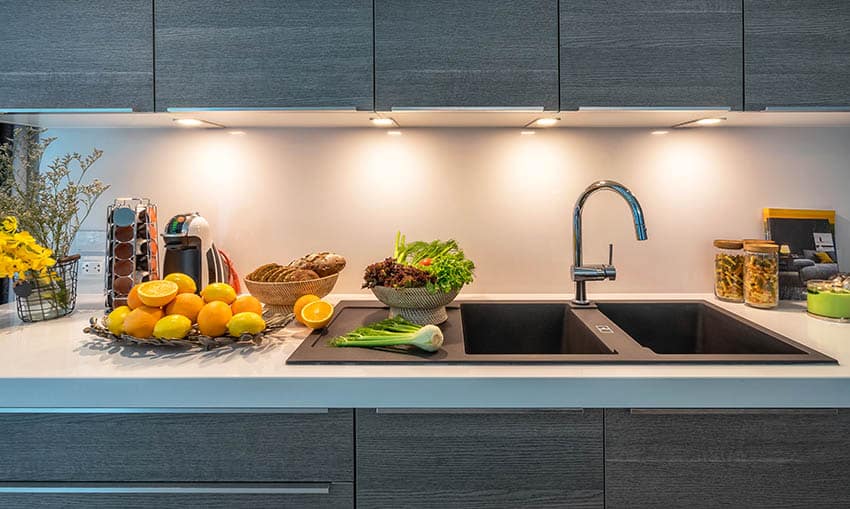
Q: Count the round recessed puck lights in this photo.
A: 4